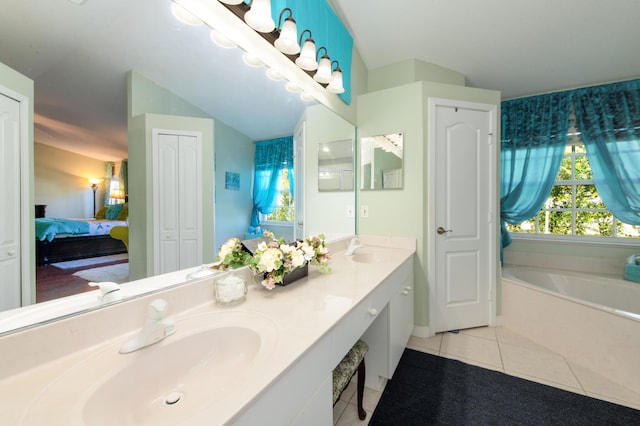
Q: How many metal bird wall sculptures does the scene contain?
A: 0